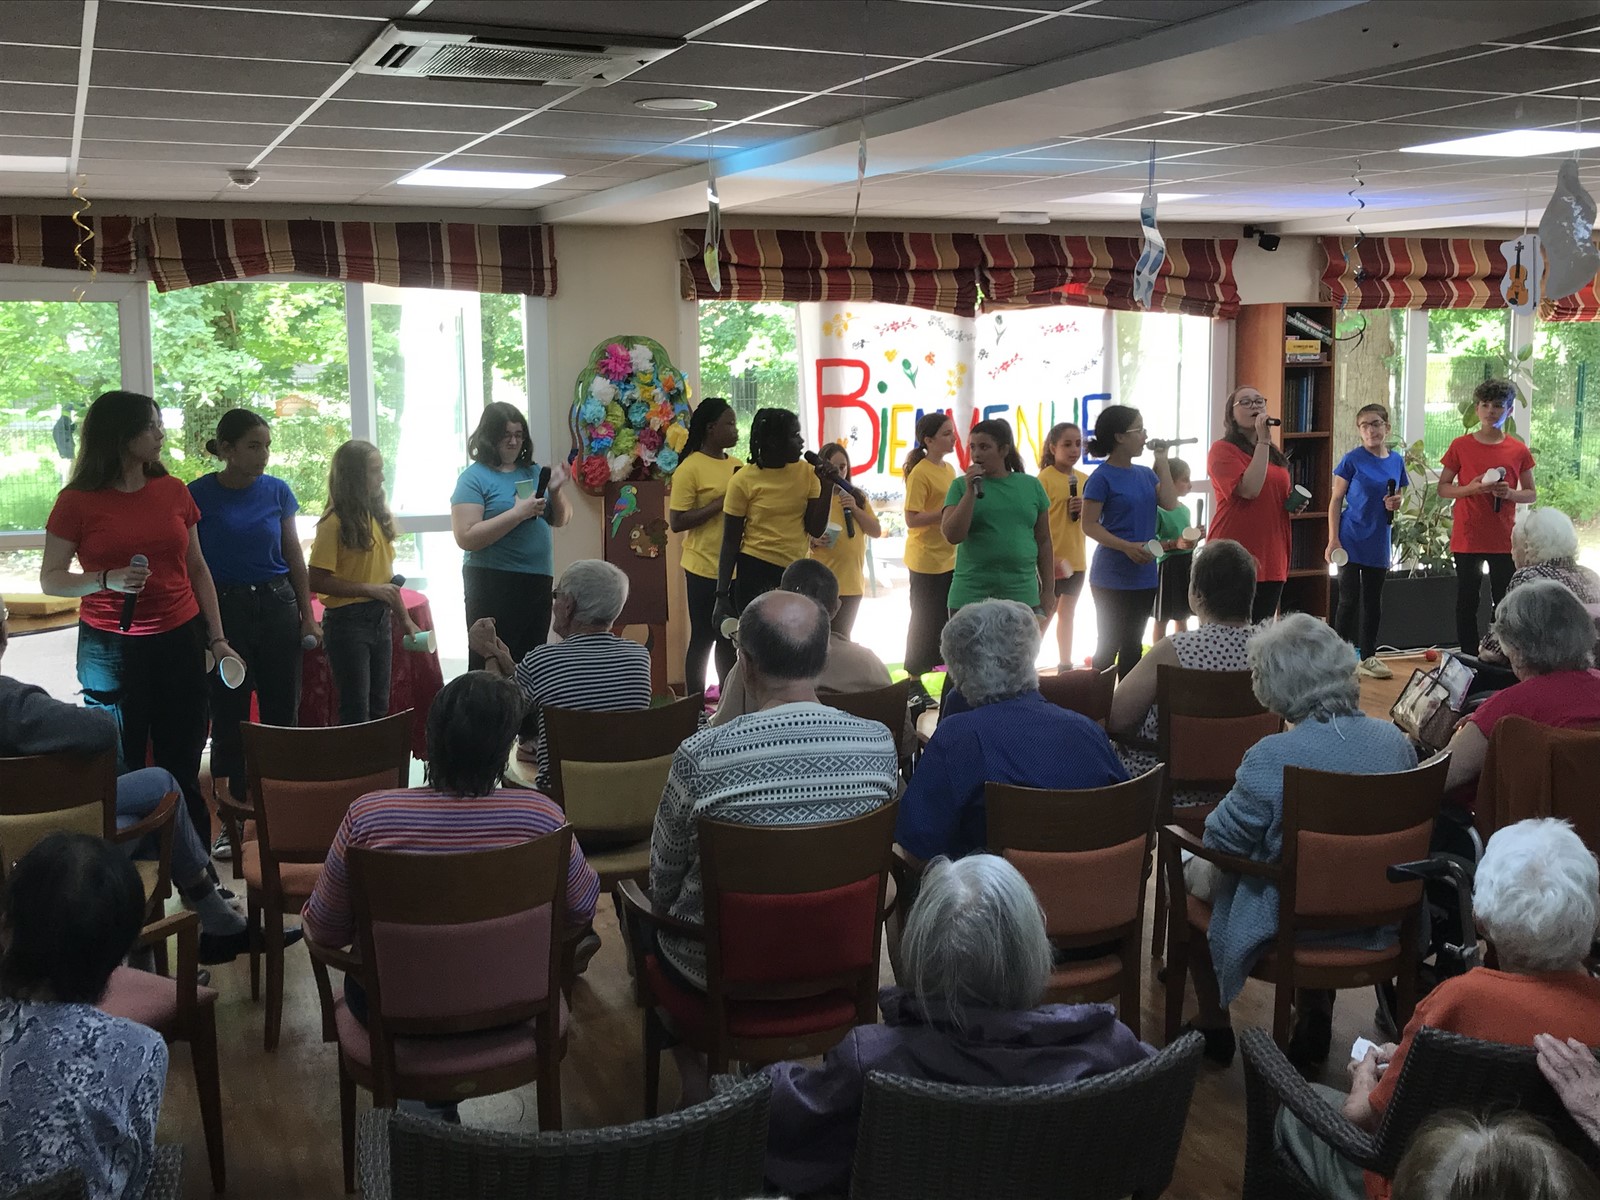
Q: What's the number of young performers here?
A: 15